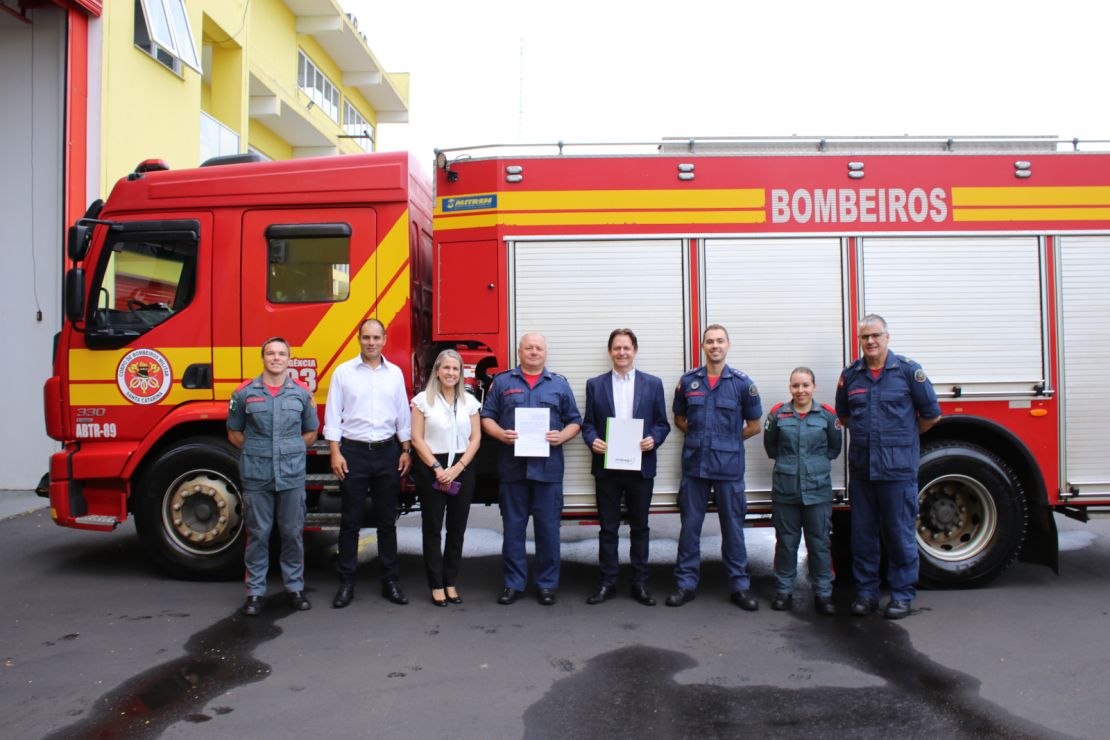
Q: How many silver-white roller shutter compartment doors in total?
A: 4